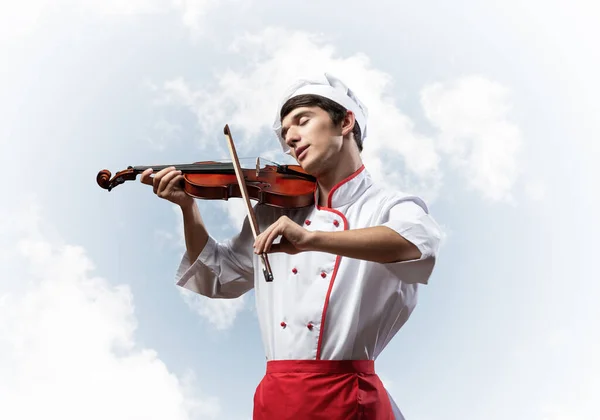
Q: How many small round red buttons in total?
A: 6